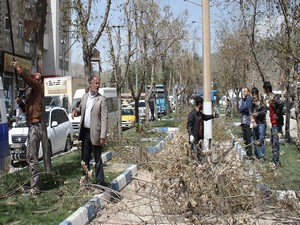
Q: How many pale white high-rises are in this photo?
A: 1